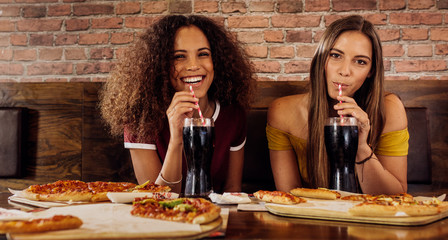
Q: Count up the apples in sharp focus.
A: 0